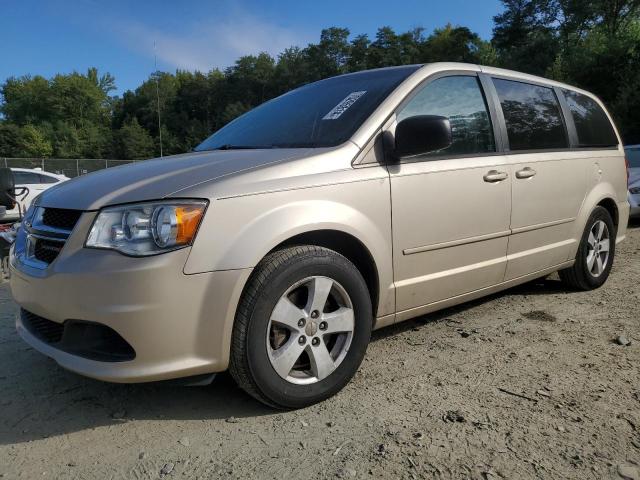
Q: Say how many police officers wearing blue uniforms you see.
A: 0